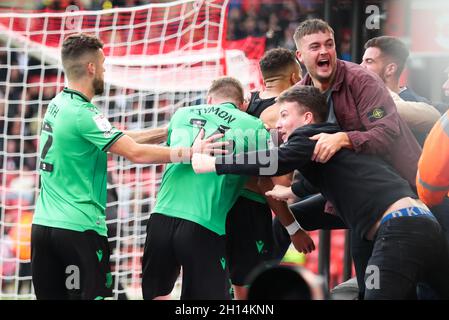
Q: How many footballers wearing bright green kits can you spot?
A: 2